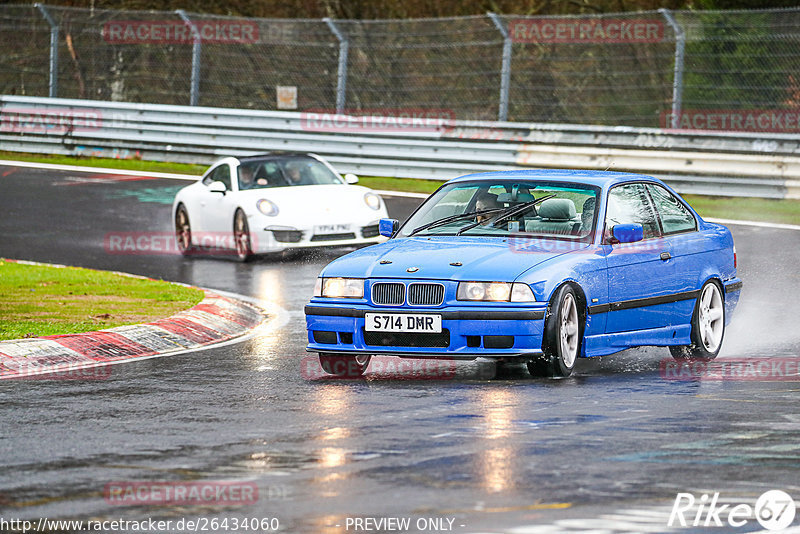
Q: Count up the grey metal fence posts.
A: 5